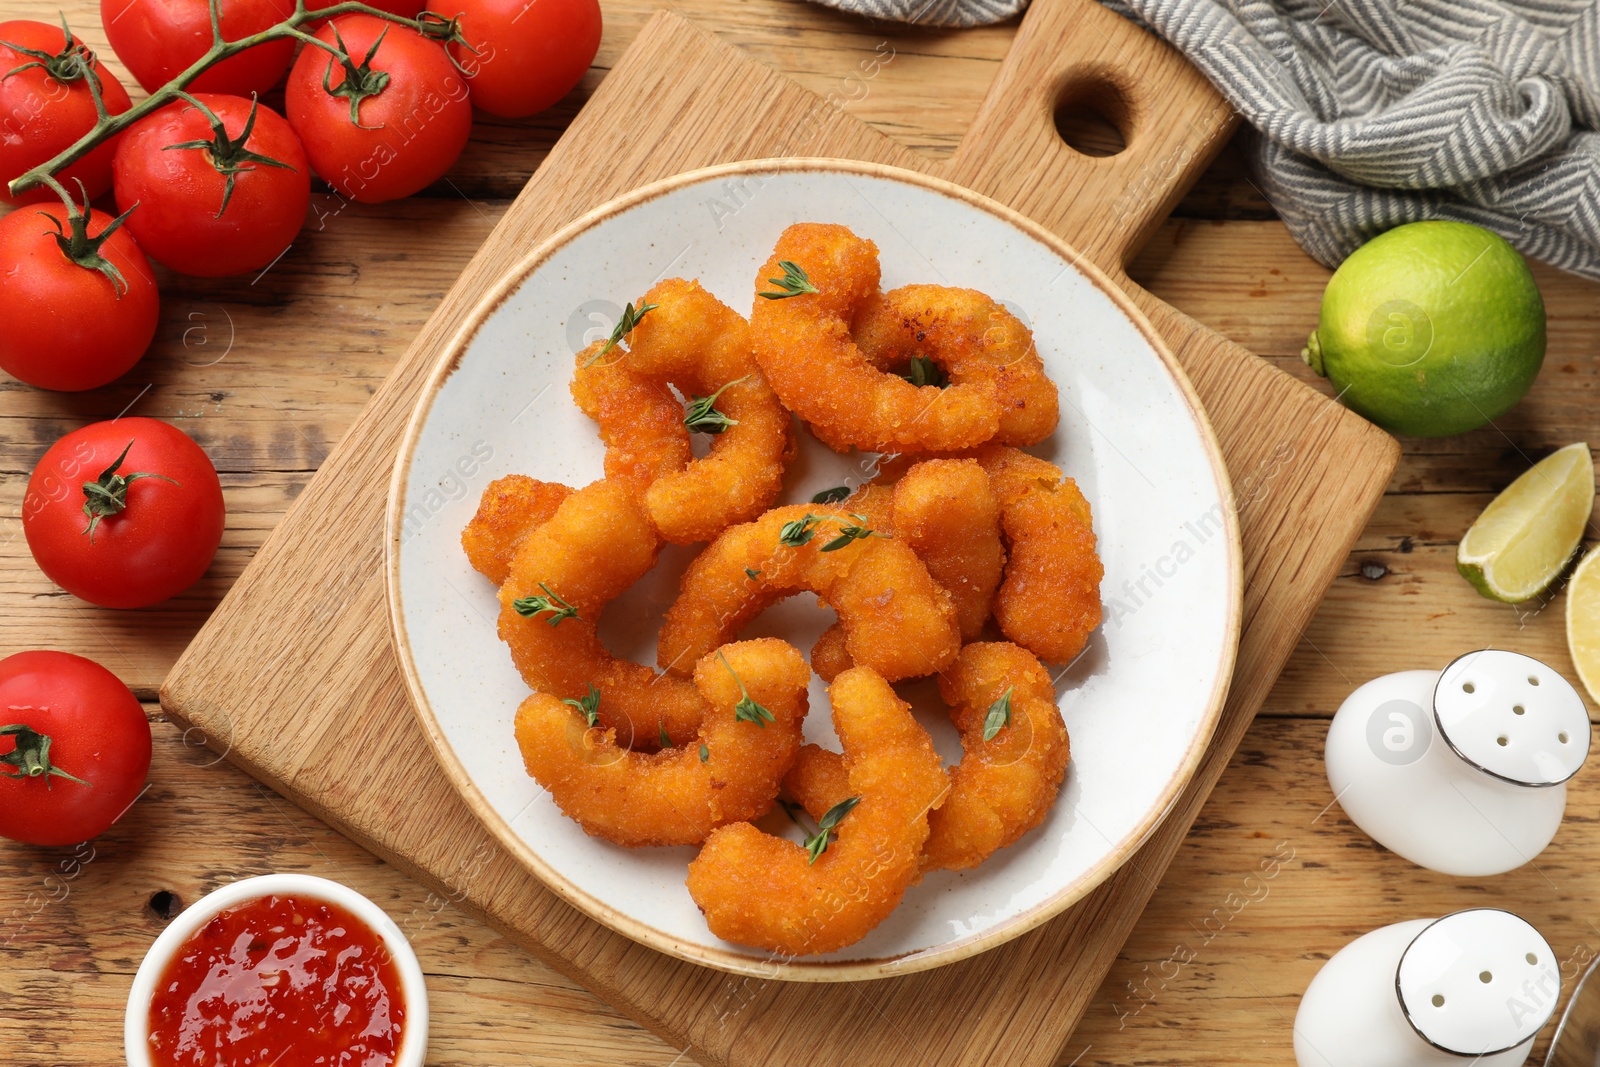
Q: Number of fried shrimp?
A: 11